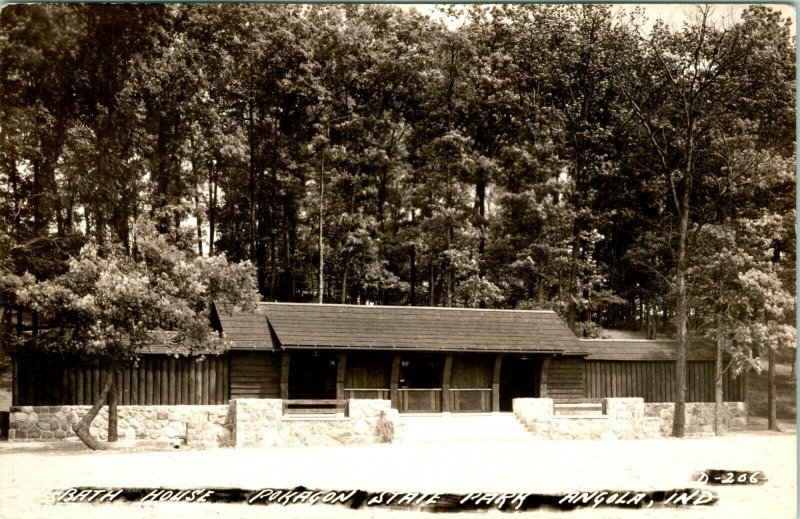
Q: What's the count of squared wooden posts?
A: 6